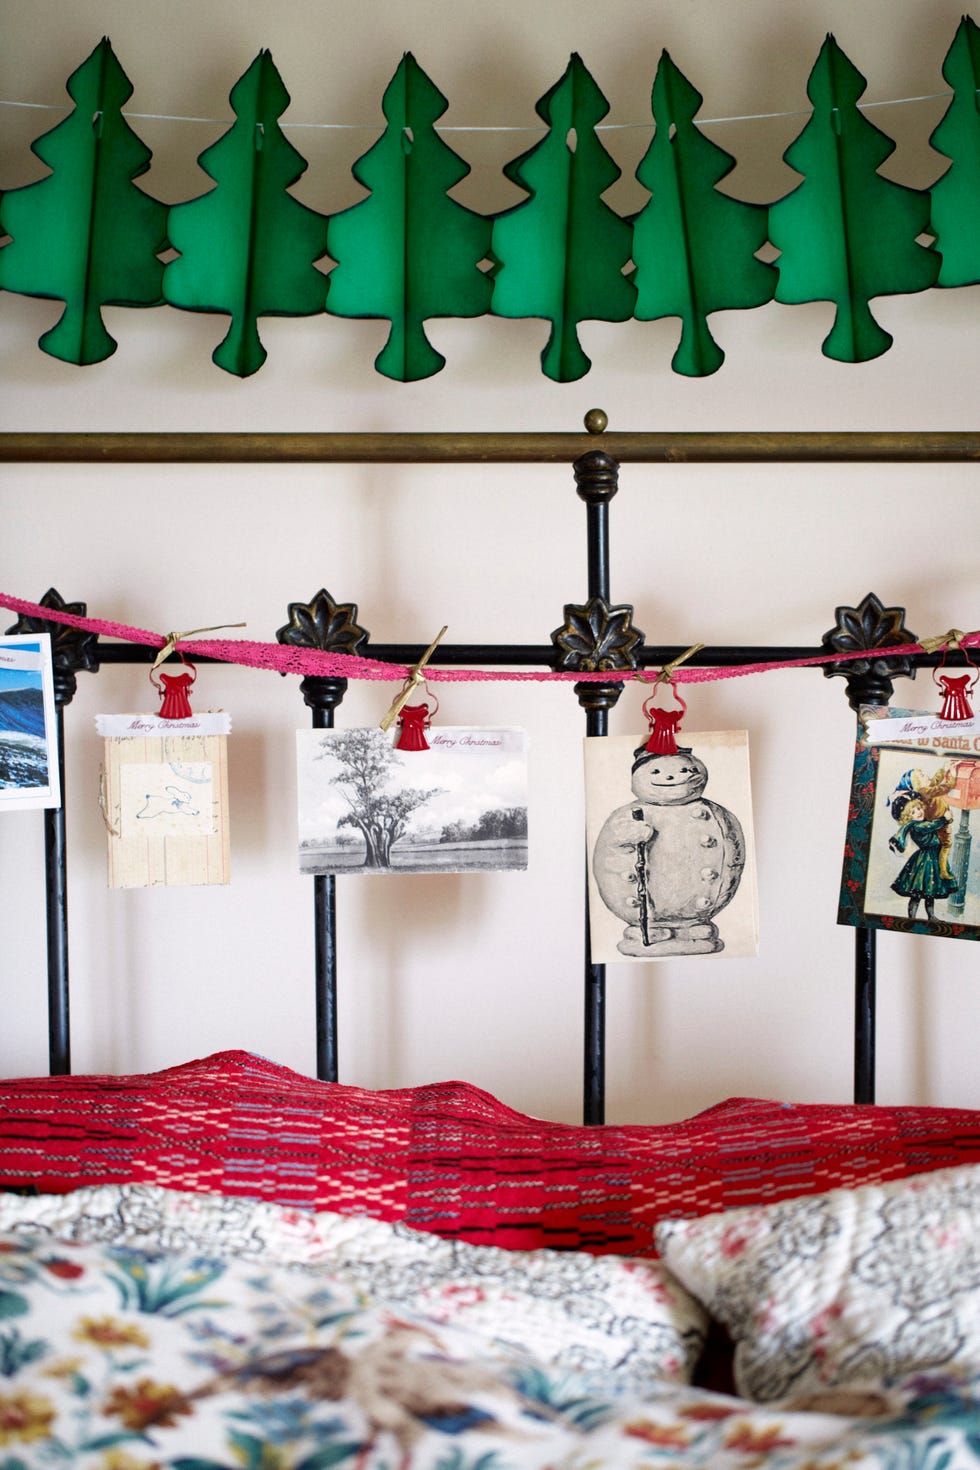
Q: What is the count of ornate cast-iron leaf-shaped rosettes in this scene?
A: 4